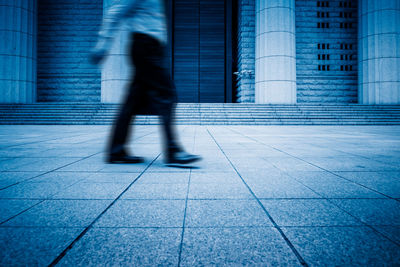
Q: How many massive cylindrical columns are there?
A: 4